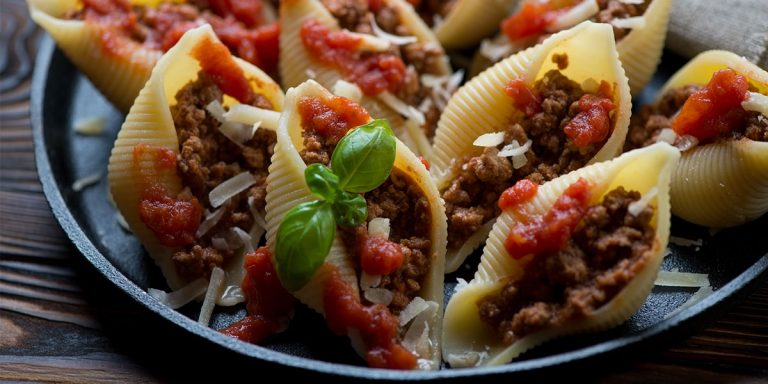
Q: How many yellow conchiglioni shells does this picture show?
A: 9